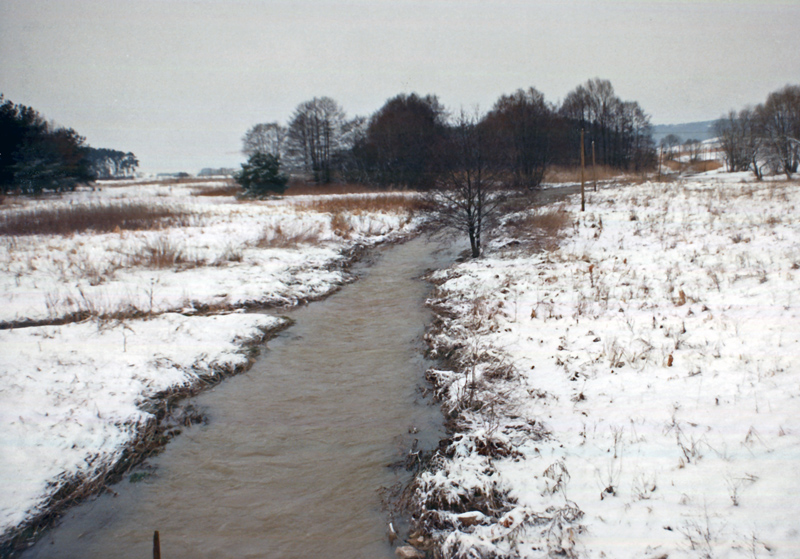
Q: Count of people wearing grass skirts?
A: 0